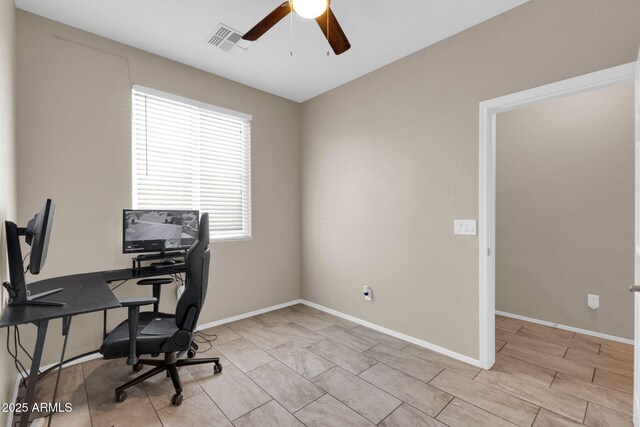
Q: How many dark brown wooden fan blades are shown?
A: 2